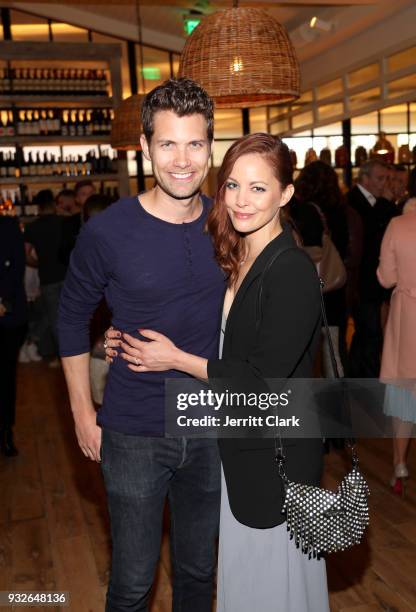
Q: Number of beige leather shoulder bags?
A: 1